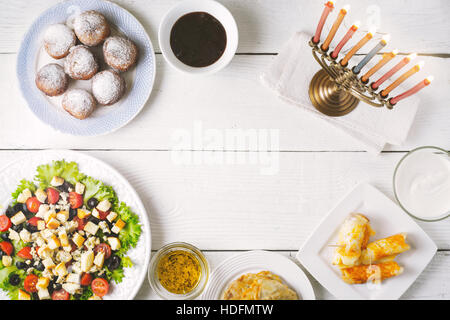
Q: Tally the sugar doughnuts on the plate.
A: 7